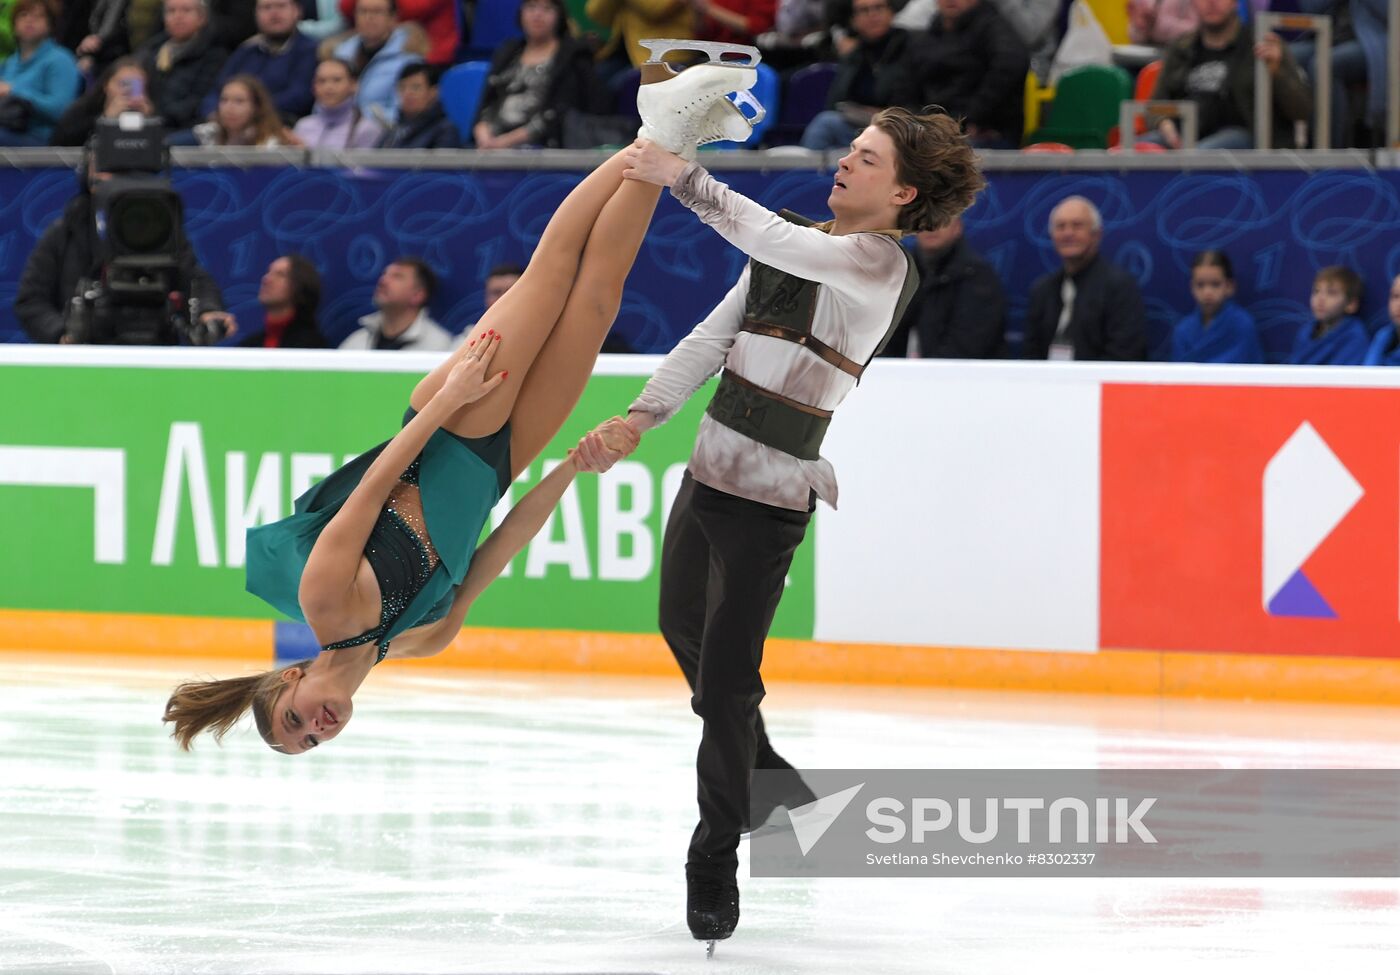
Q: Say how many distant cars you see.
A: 0